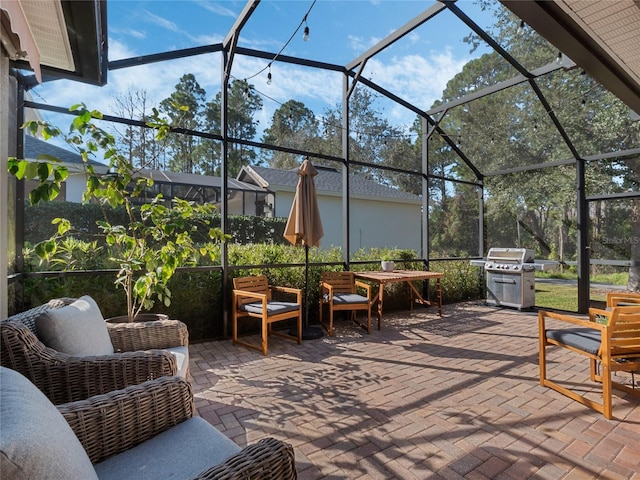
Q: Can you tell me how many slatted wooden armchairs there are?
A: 4